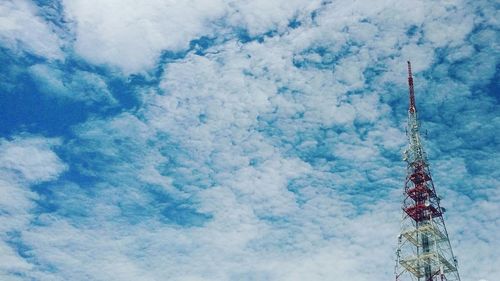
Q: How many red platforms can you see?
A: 3